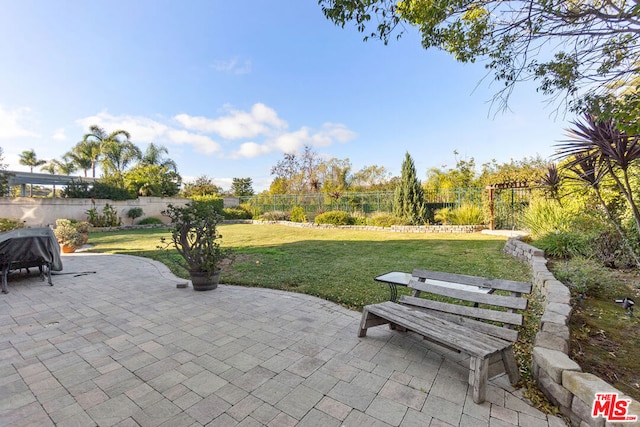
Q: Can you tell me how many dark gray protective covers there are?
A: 1